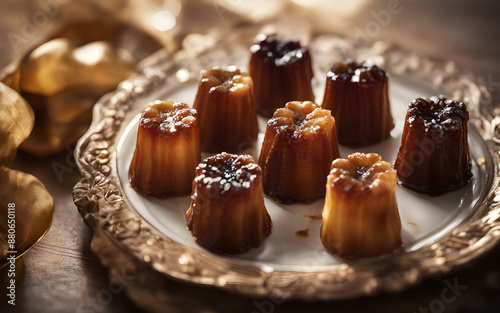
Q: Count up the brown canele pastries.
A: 8